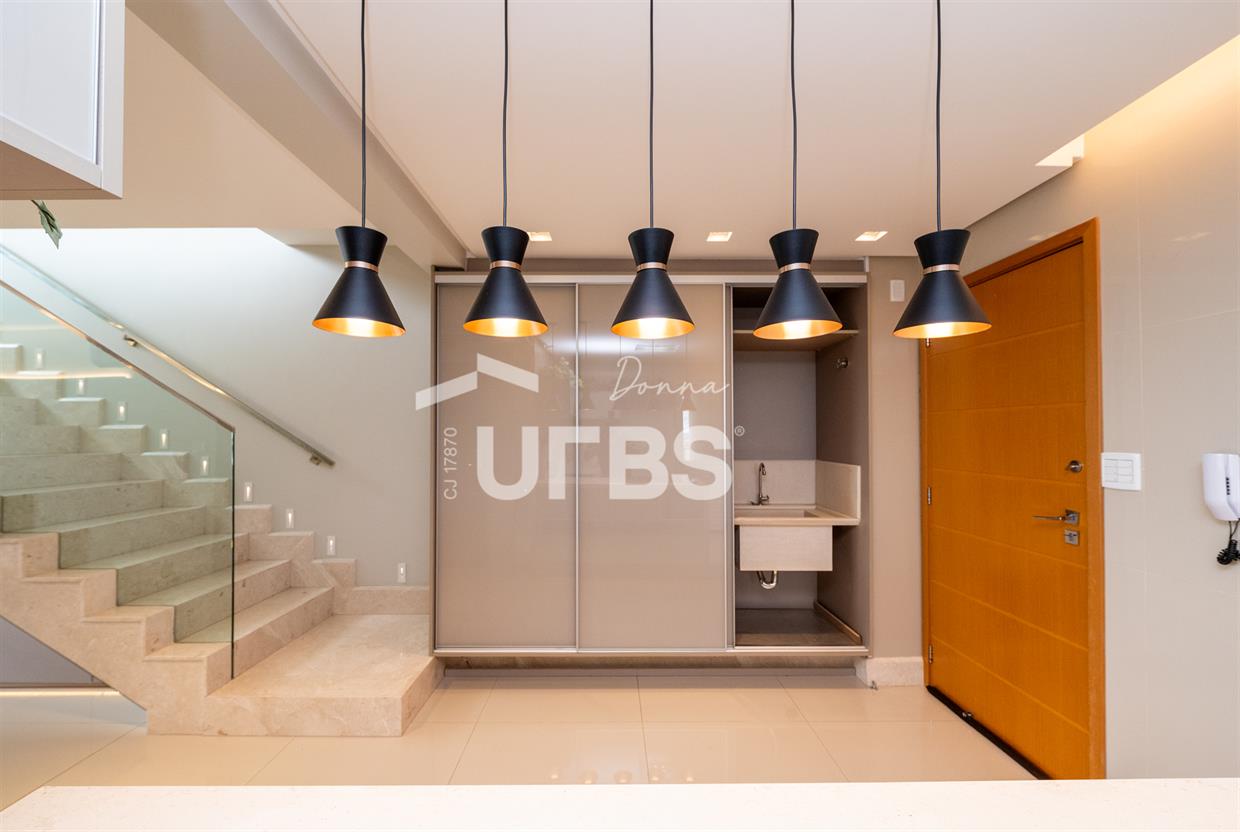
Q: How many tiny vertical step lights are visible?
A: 9